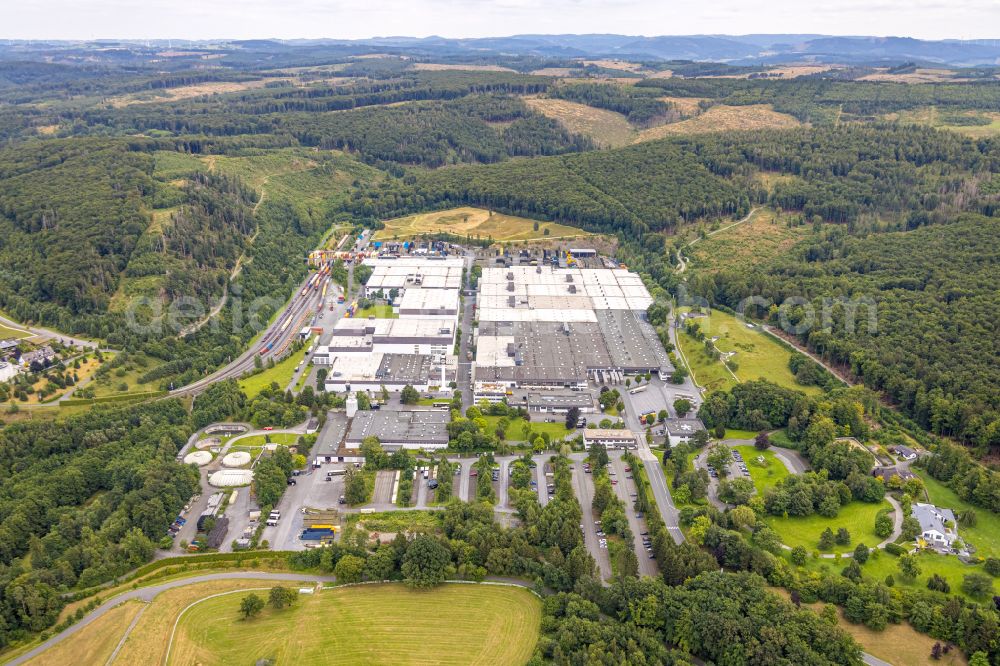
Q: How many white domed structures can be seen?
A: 3